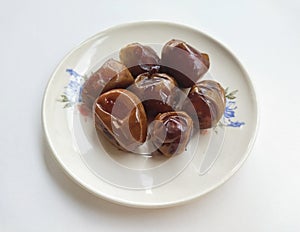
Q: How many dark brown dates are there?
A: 7